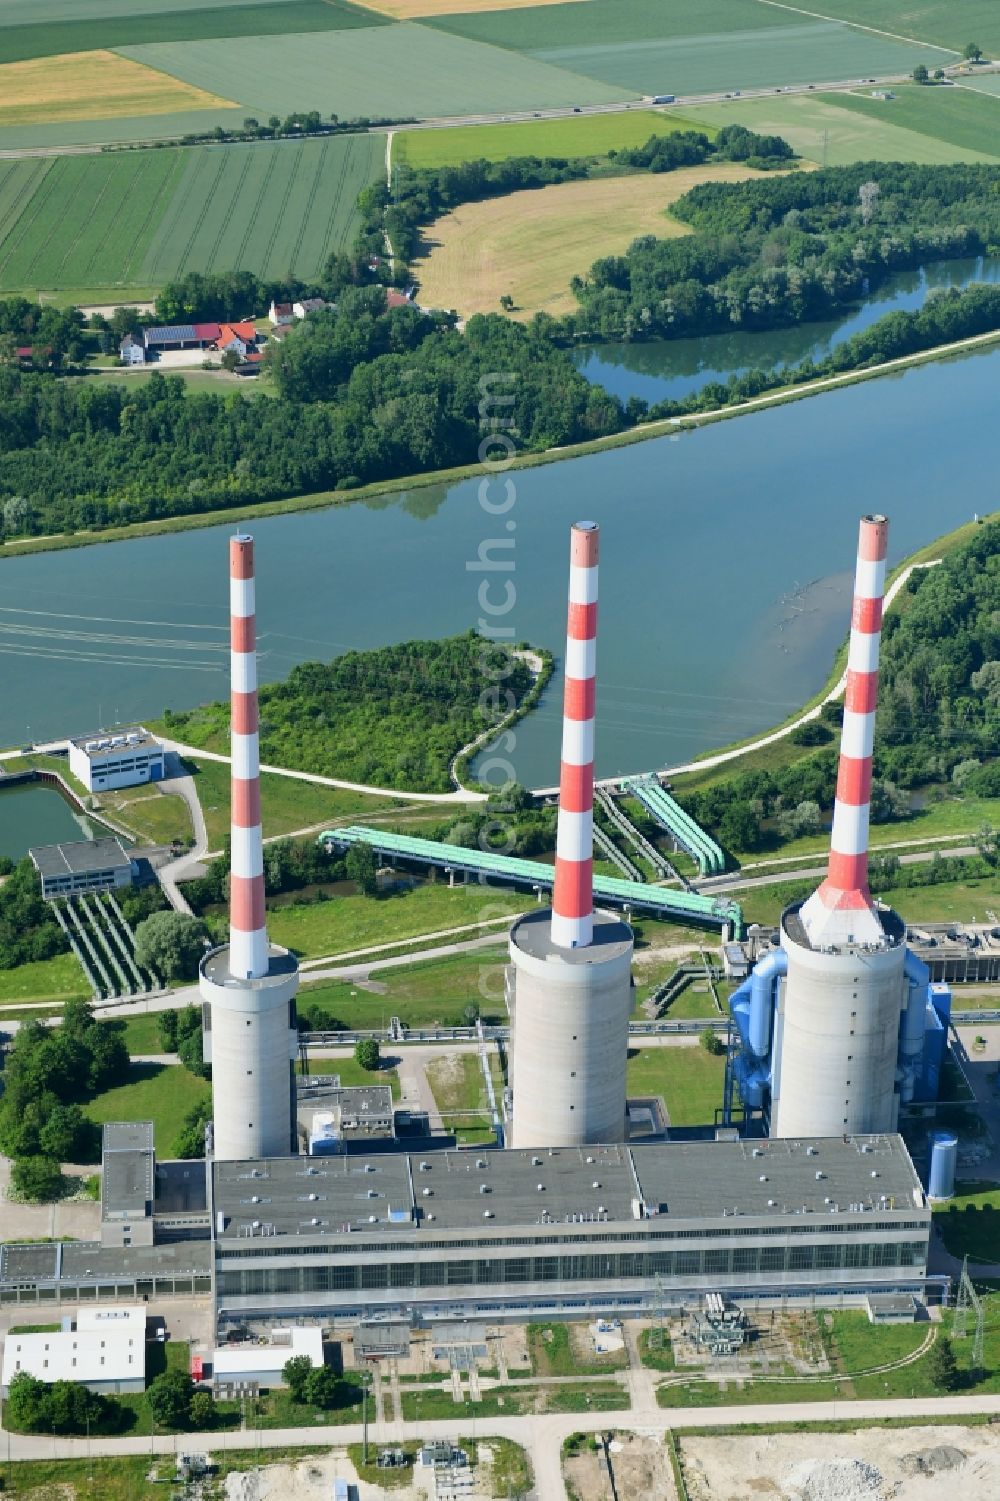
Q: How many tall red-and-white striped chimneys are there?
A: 3